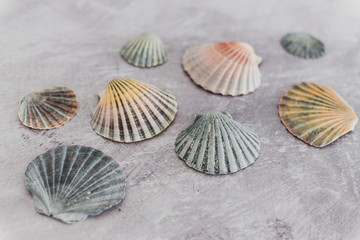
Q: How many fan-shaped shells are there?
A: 8